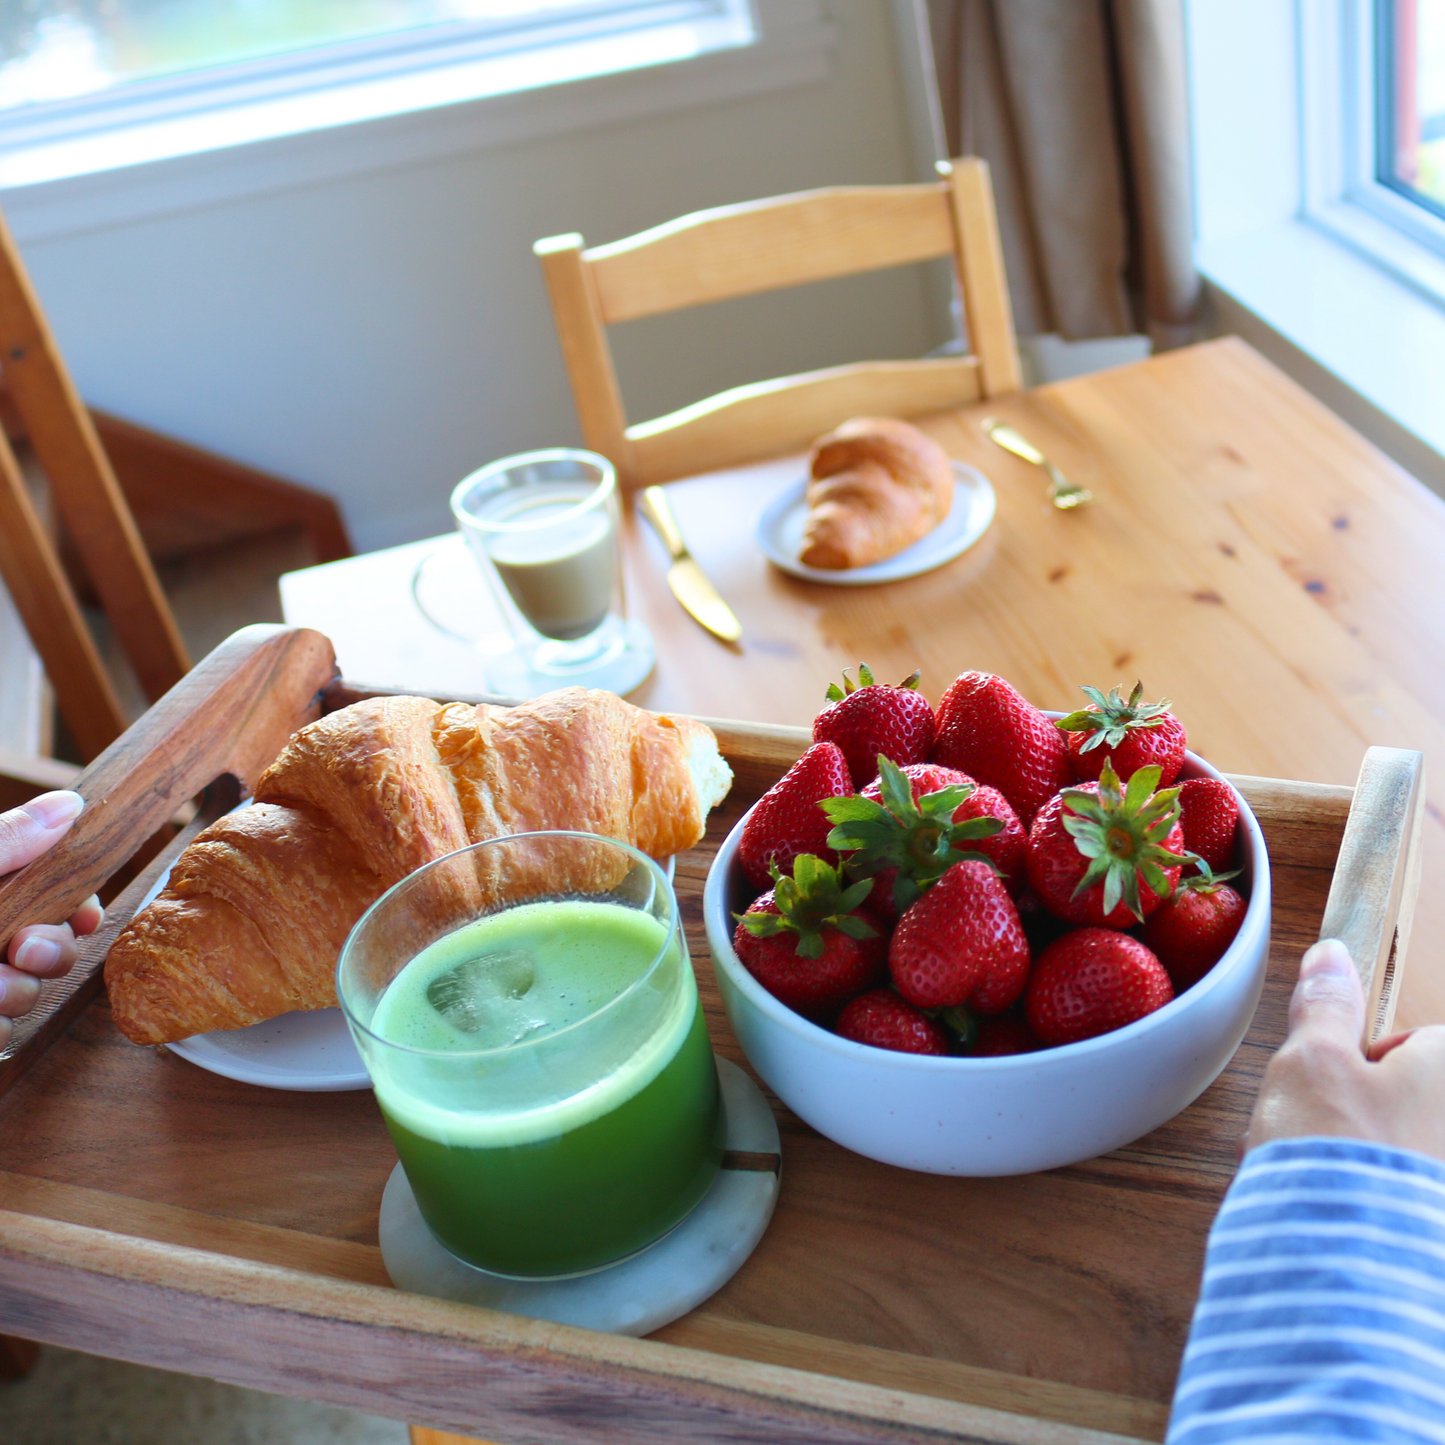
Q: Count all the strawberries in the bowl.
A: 13